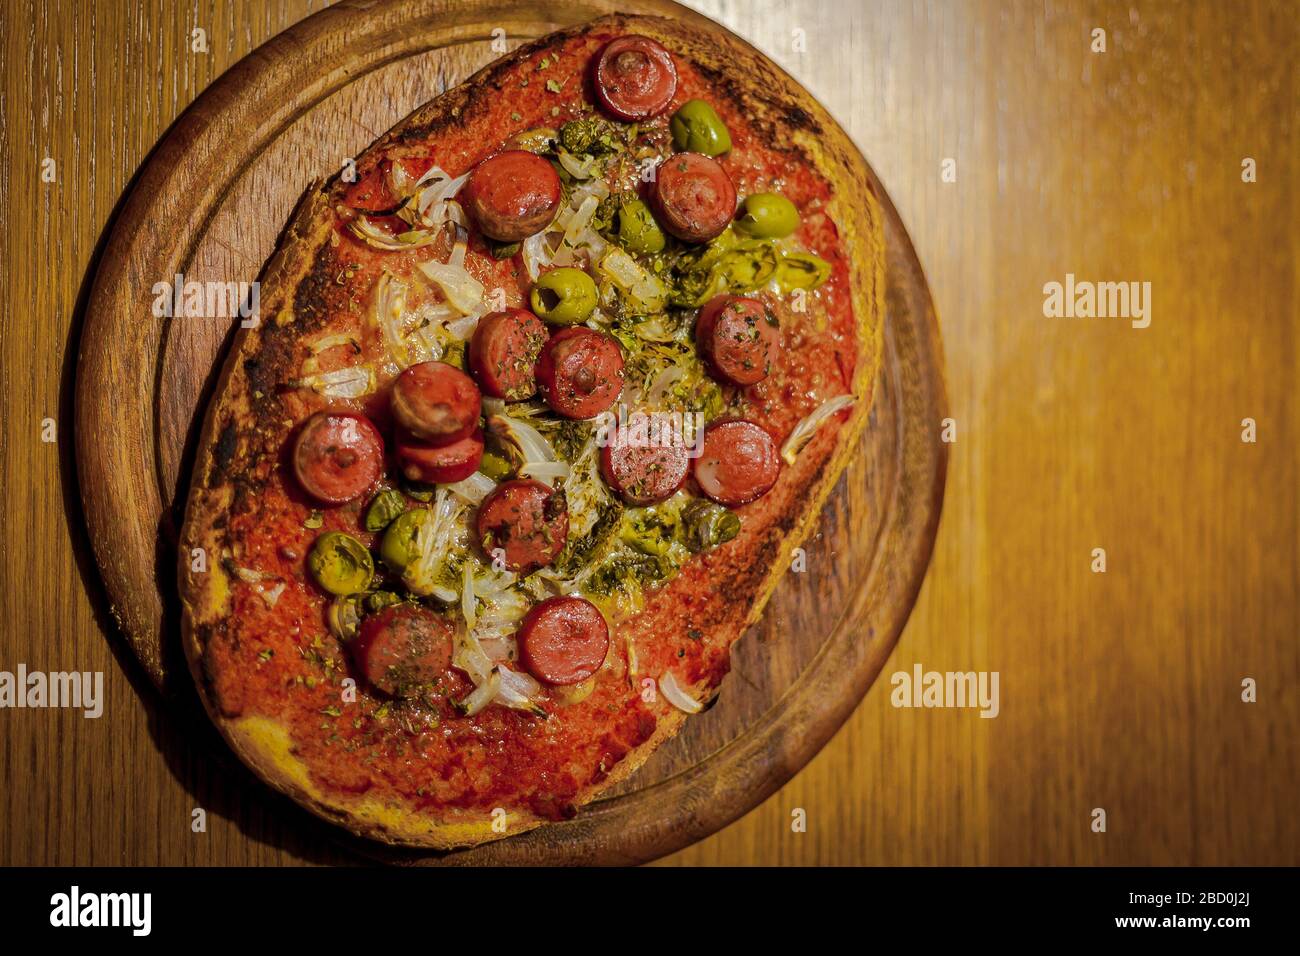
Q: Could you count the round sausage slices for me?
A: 14